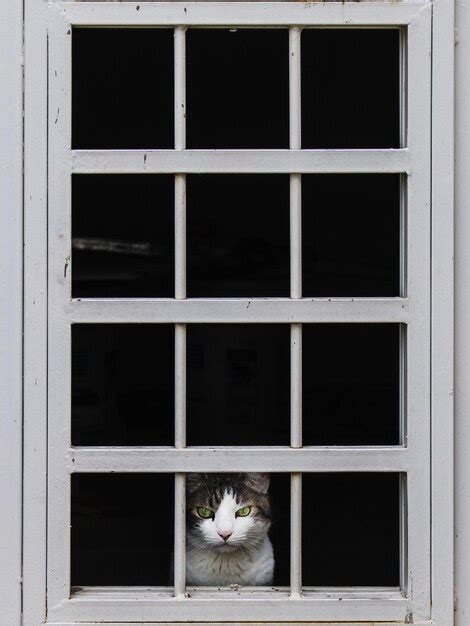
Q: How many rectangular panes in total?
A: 12